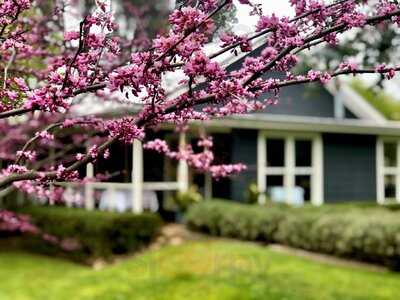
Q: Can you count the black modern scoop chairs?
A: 0